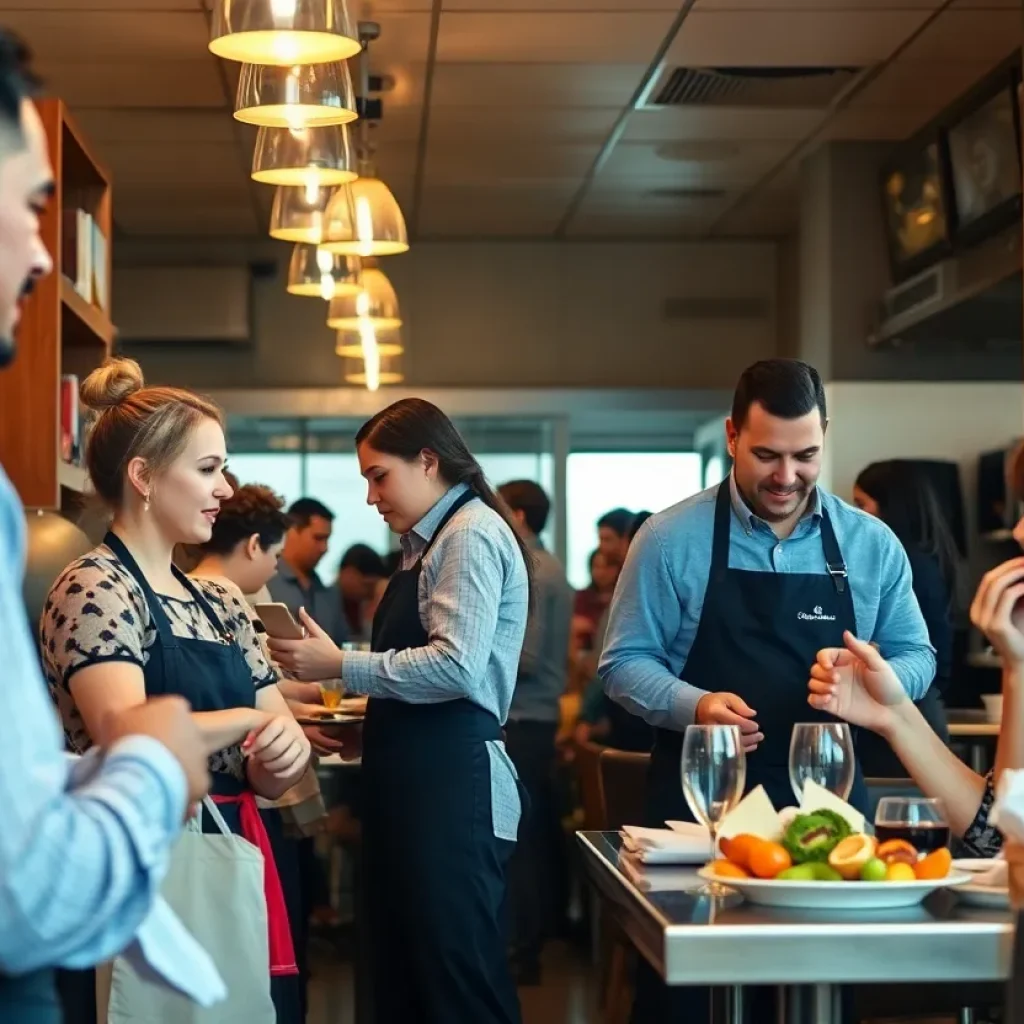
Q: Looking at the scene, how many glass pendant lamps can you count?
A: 9